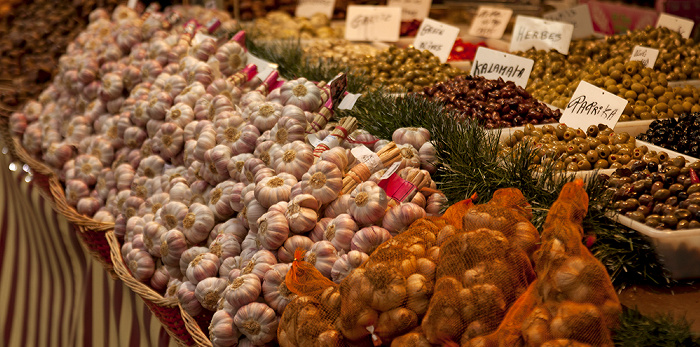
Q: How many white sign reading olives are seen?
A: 1